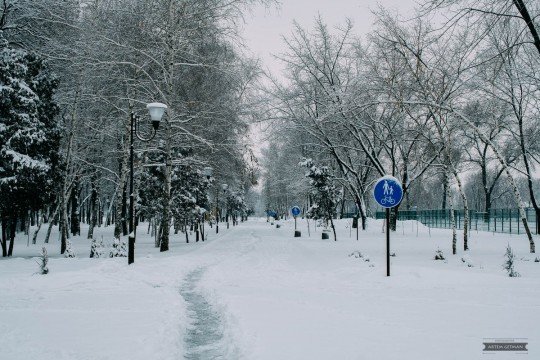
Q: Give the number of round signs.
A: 2